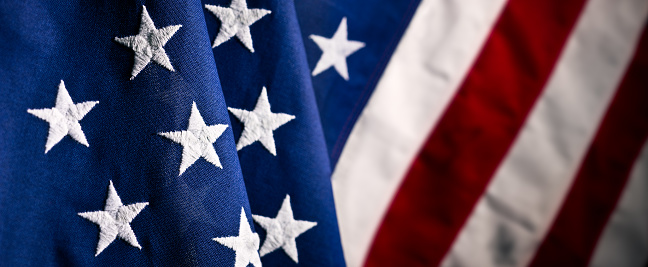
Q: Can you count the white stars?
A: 9